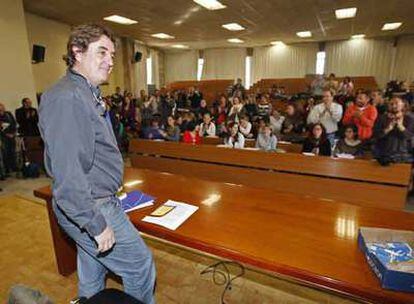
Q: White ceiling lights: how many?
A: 11